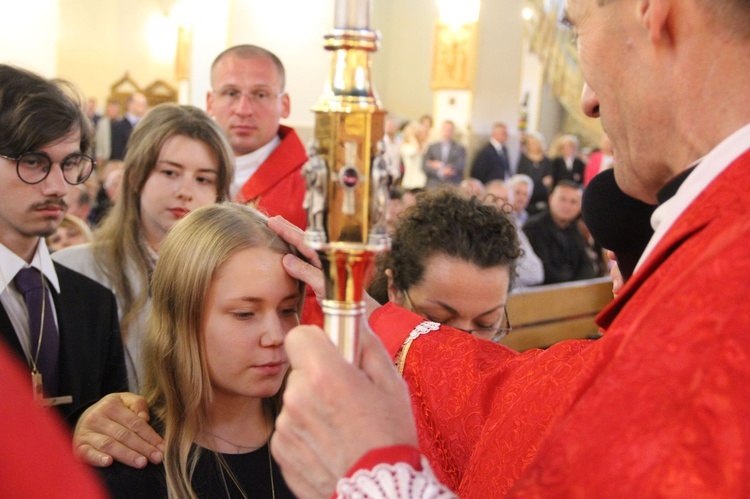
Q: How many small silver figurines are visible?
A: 2